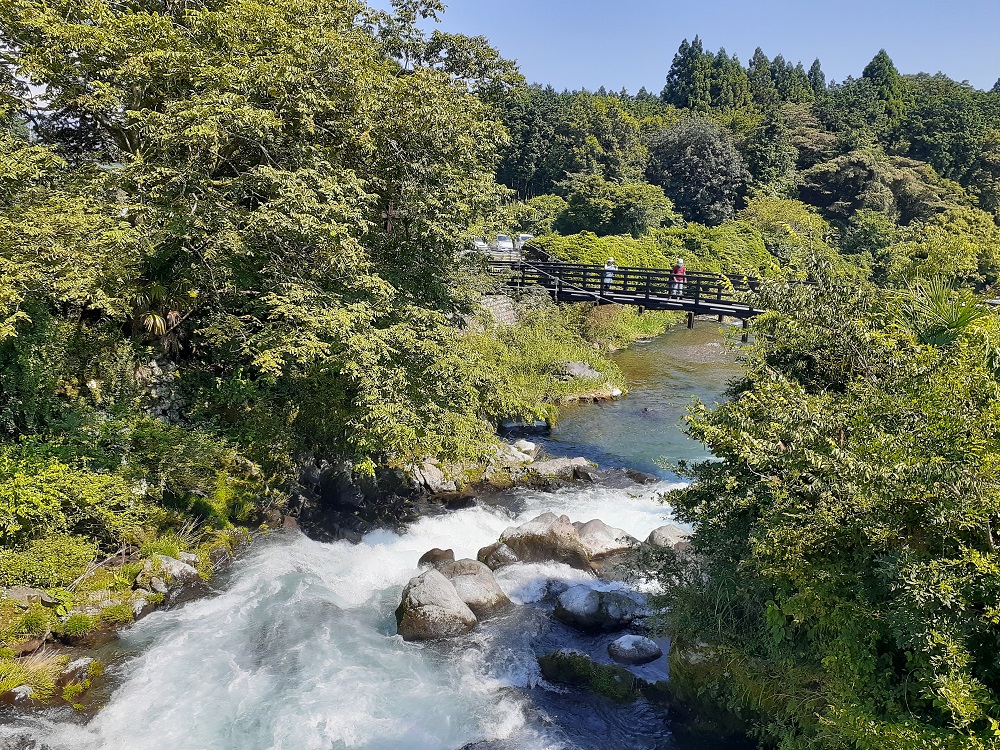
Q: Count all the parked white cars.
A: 3